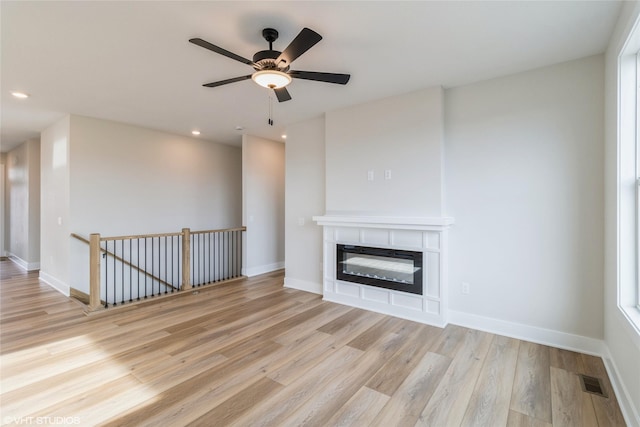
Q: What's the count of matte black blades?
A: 5